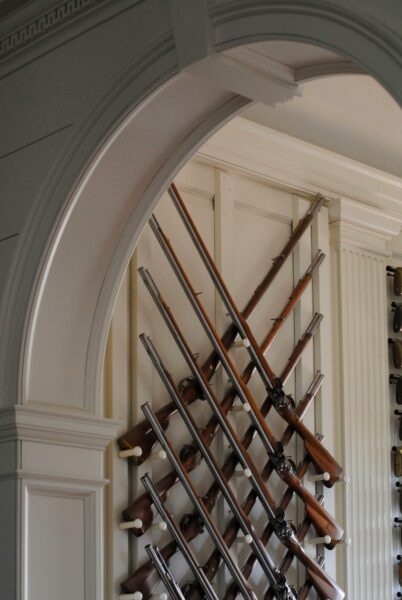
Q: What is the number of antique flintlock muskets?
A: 14